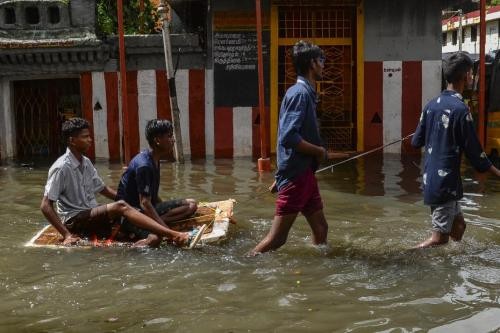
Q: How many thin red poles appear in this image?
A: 3